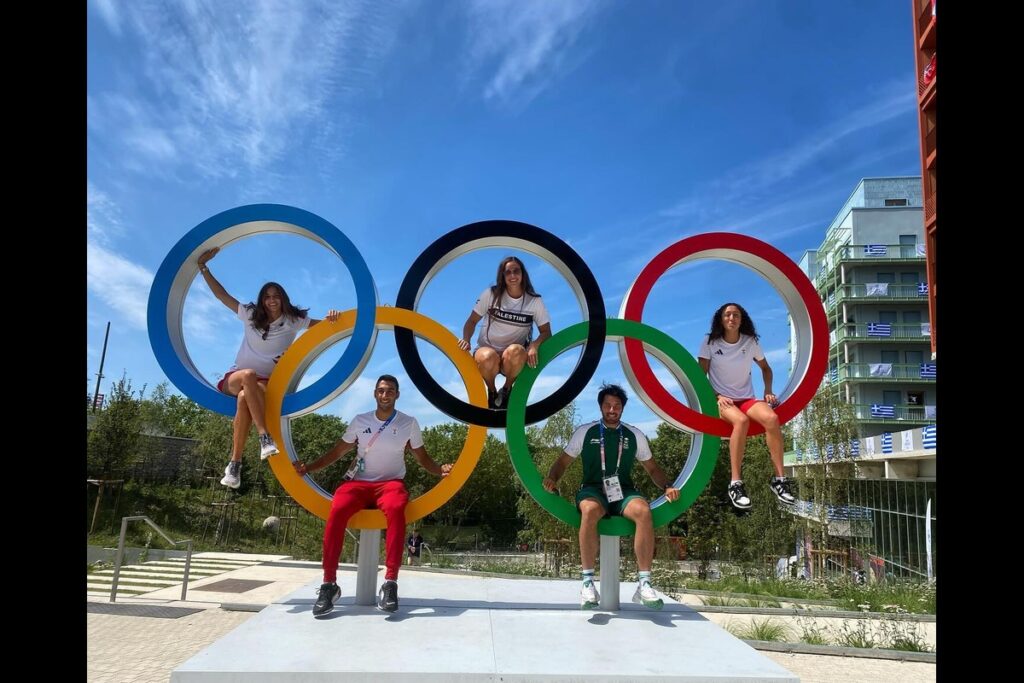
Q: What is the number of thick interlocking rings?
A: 5